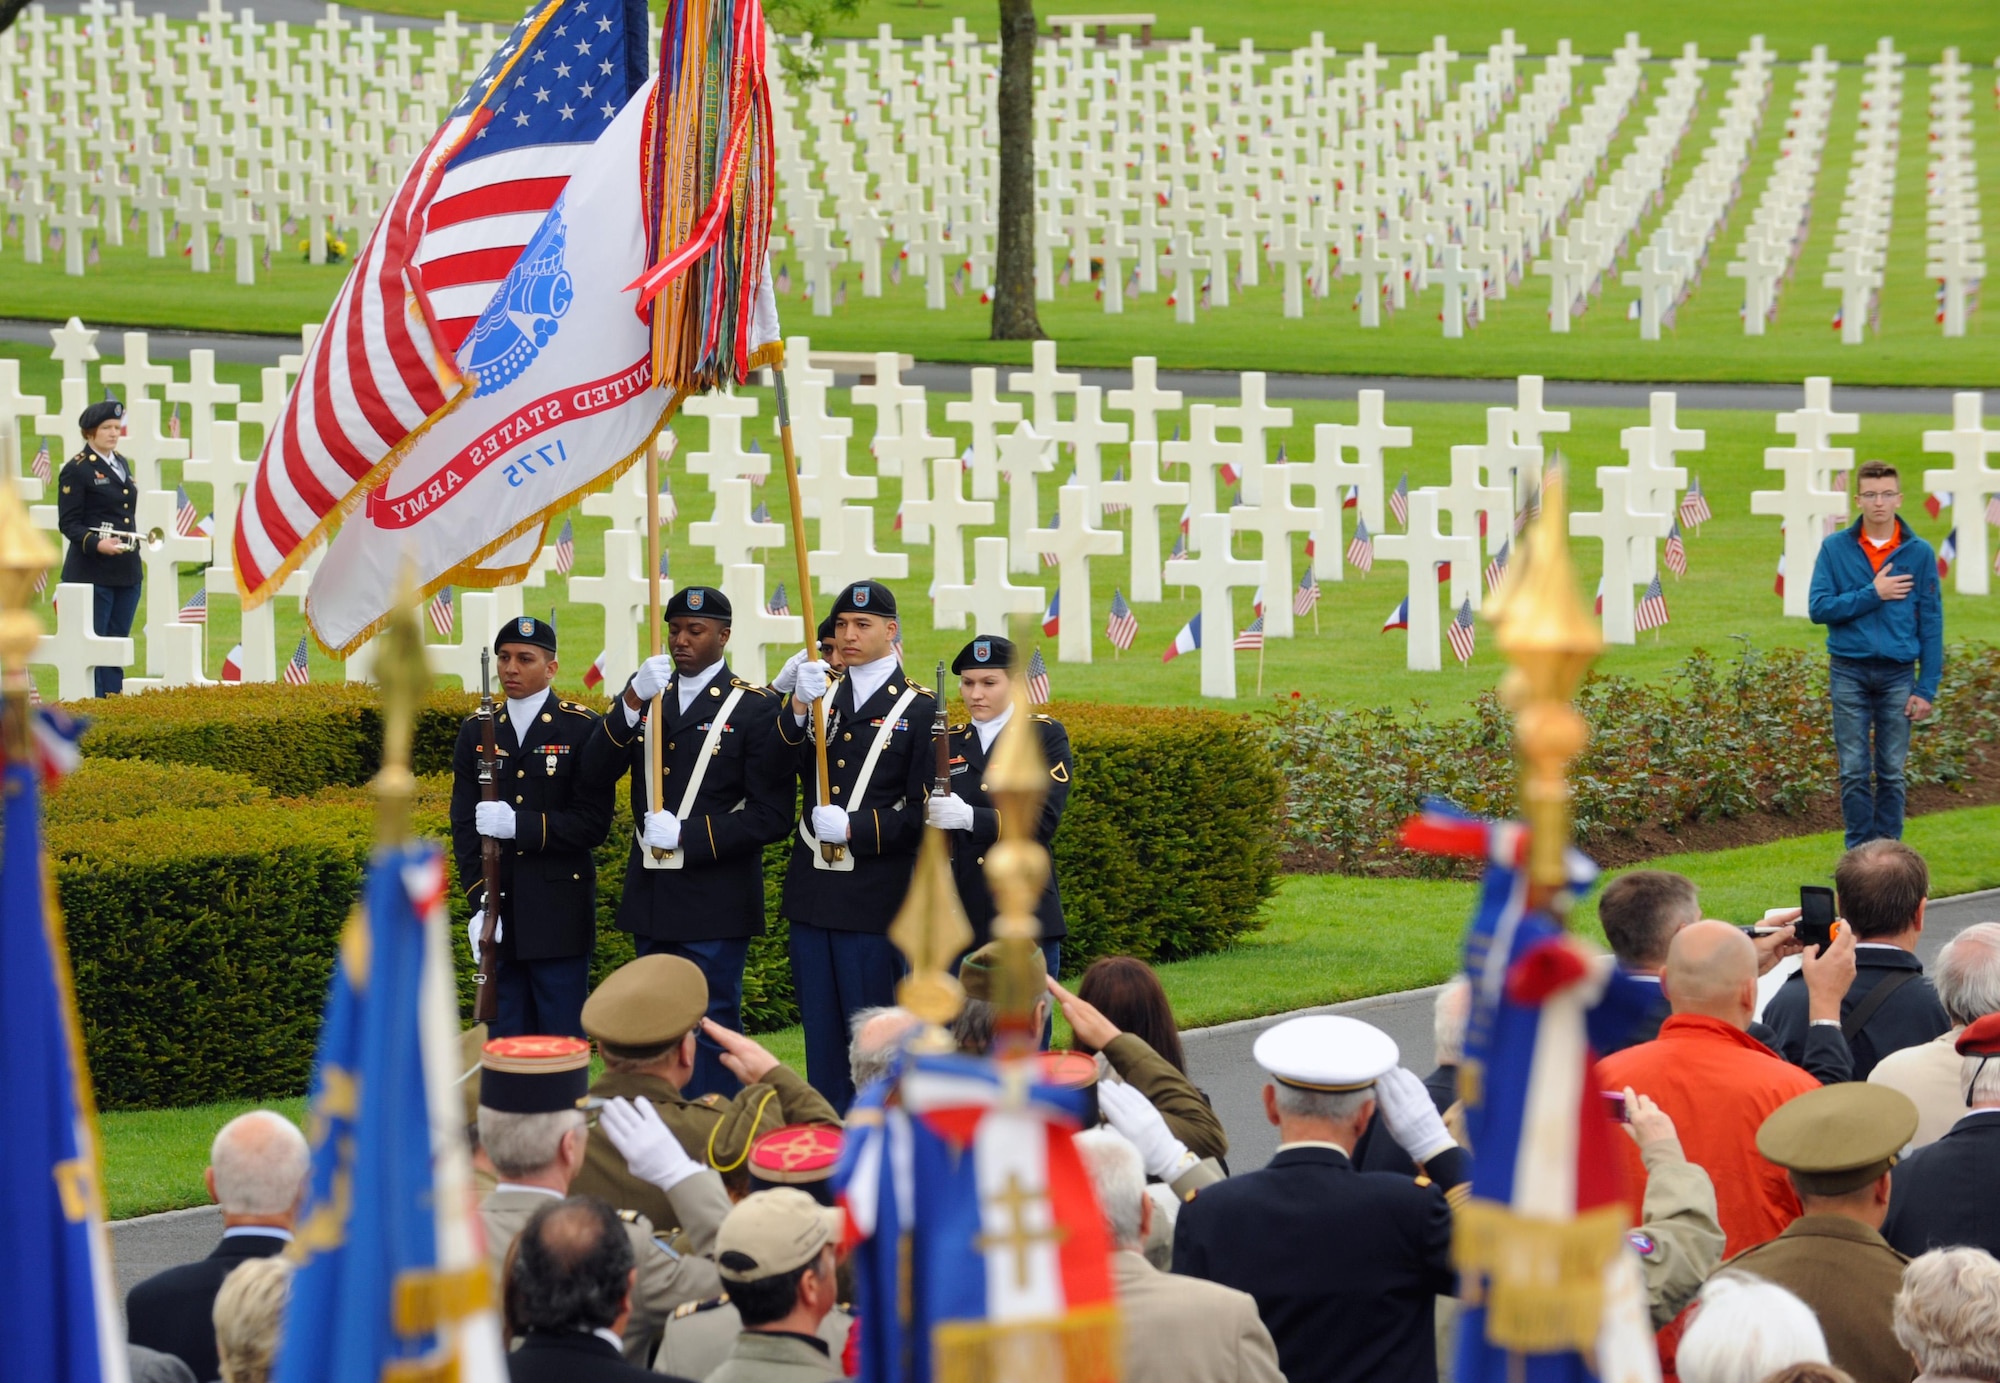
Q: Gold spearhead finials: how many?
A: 5